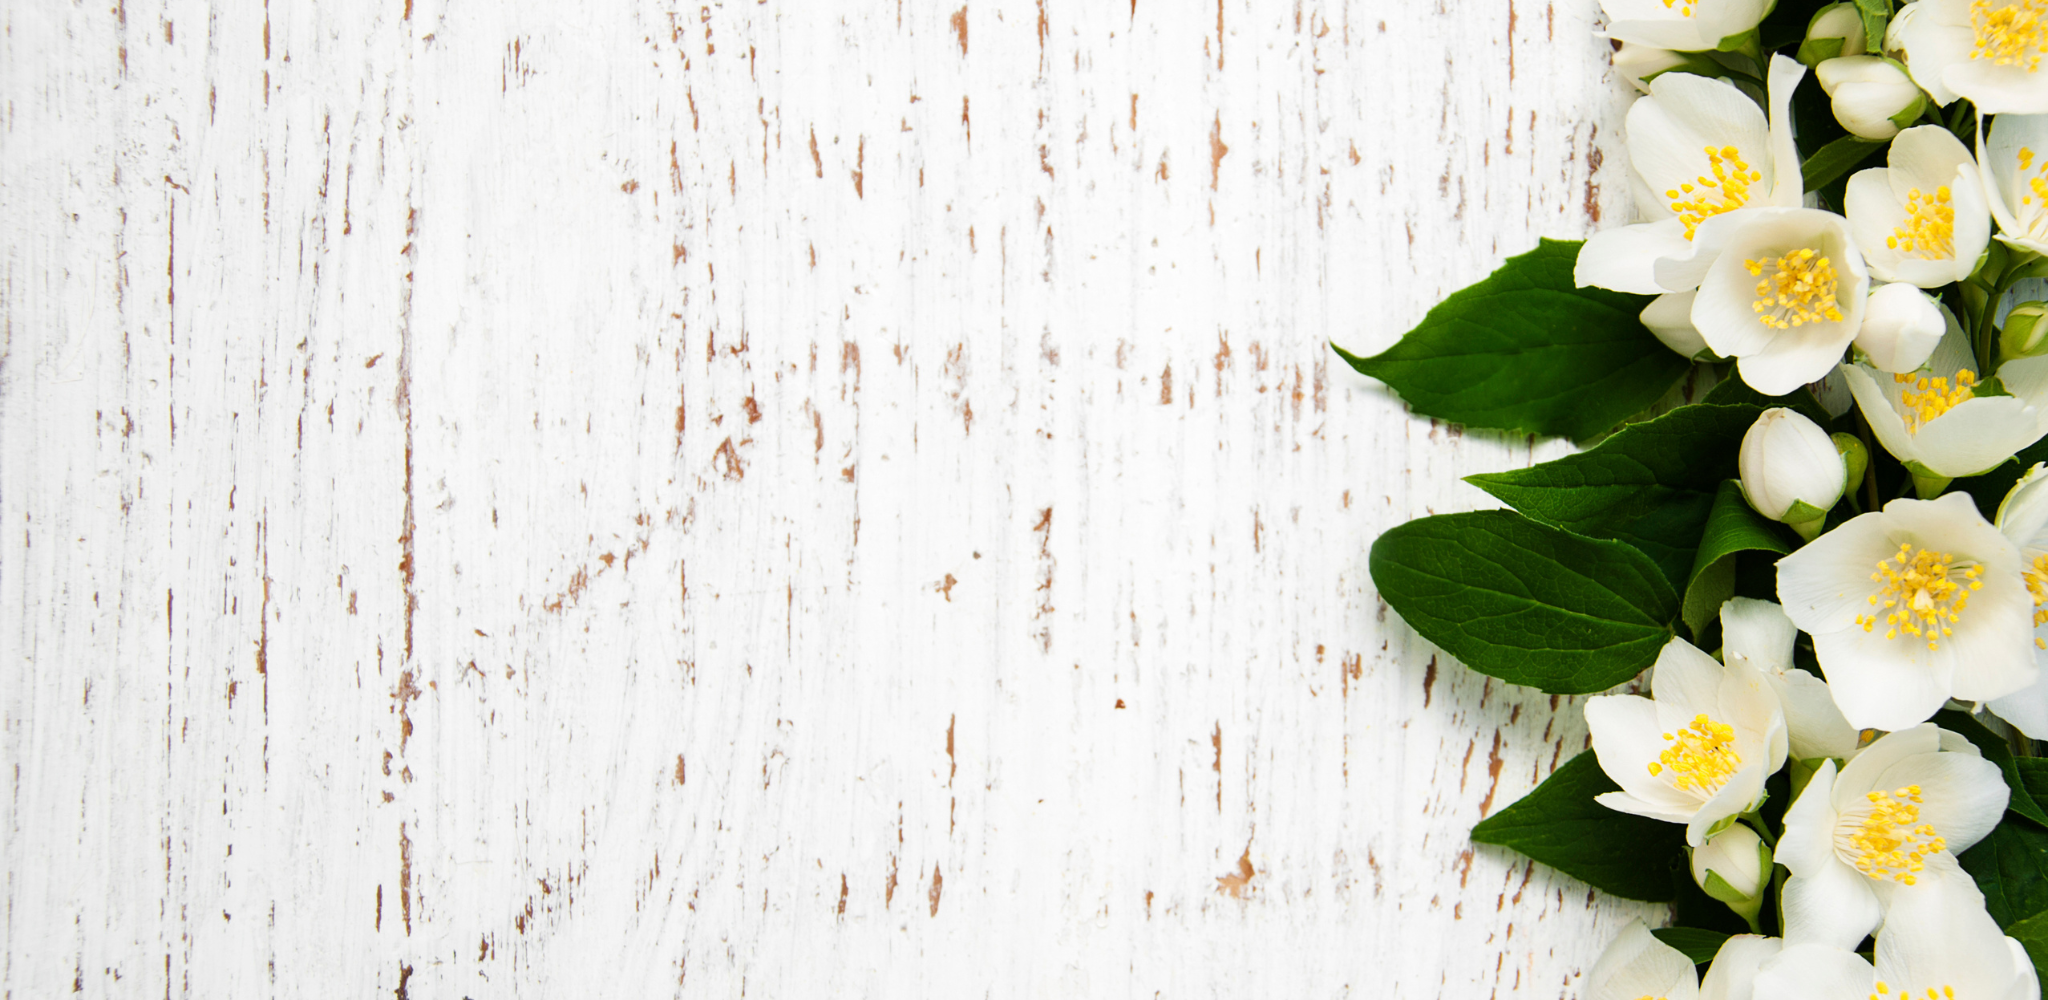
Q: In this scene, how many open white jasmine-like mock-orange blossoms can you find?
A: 13